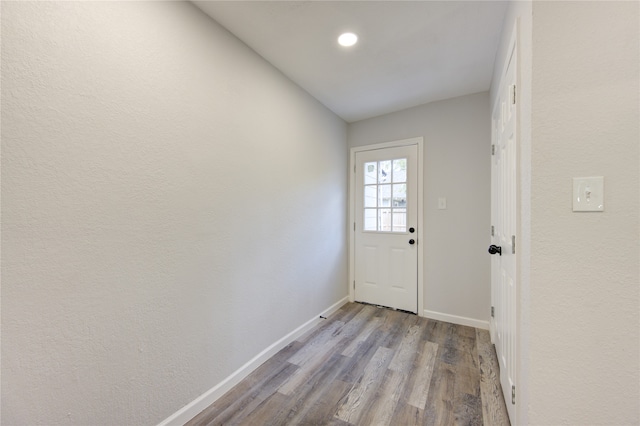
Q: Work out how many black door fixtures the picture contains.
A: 3